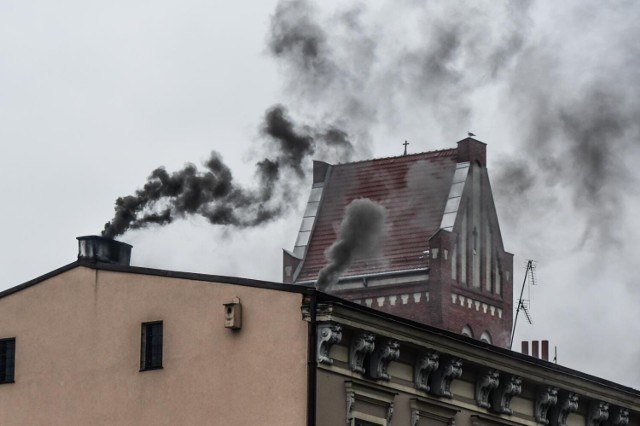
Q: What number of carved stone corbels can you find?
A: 11